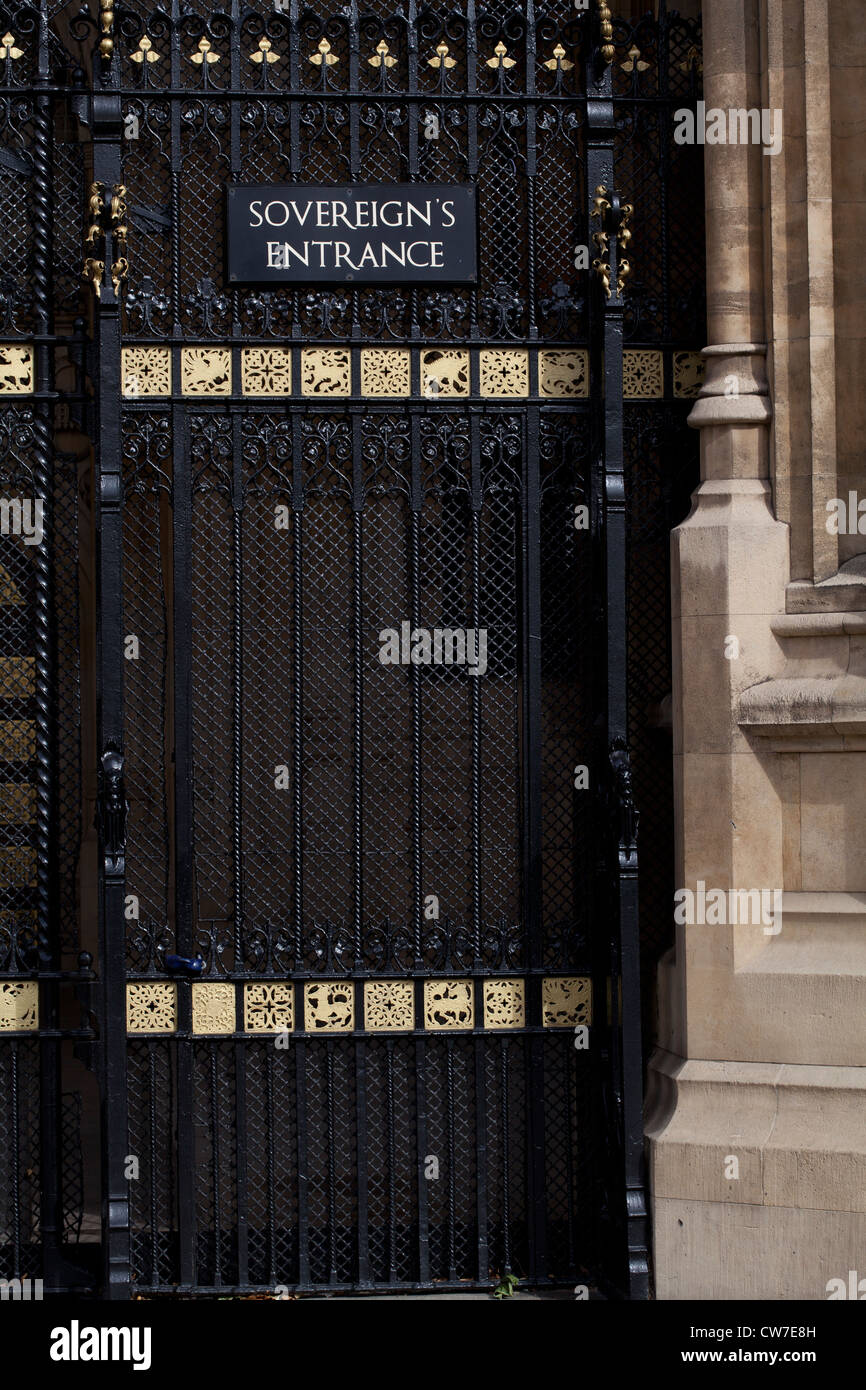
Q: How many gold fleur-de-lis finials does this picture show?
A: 11